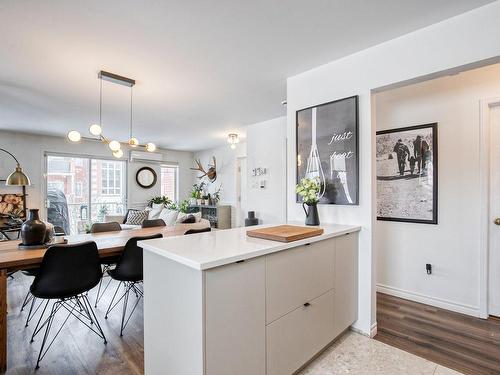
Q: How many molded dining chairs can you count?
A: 6